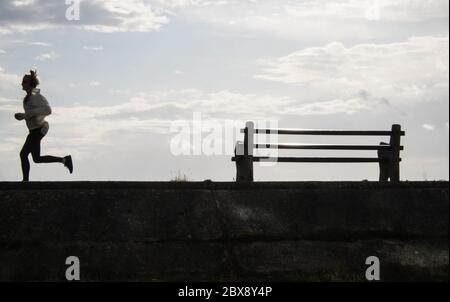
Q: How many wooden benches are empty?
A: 1